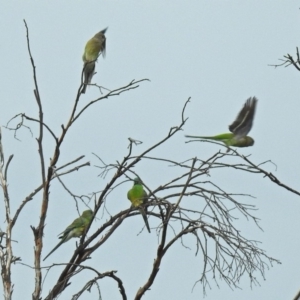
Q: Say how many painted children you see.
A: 0